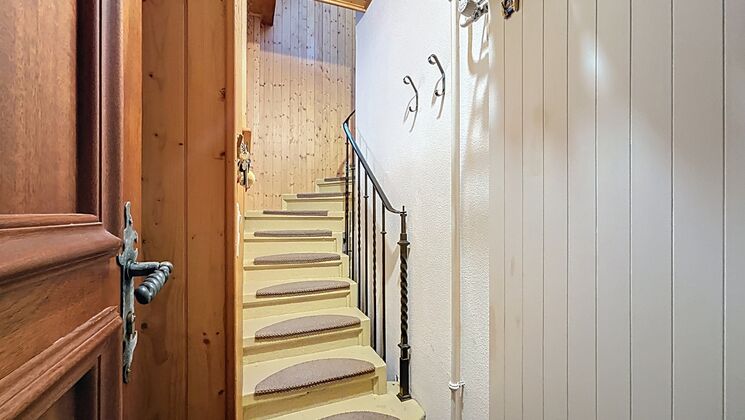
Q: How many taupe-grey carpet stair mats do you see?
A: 9